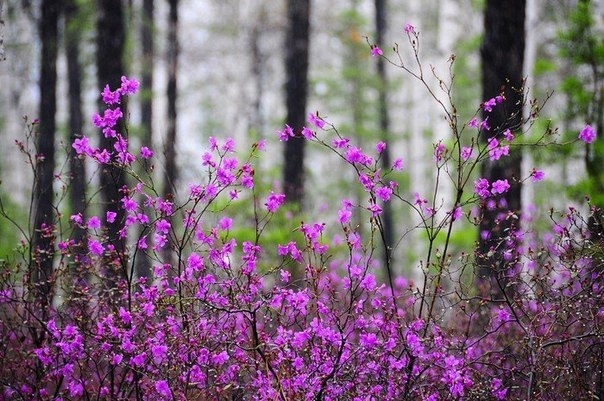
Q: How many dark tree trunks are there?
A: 8